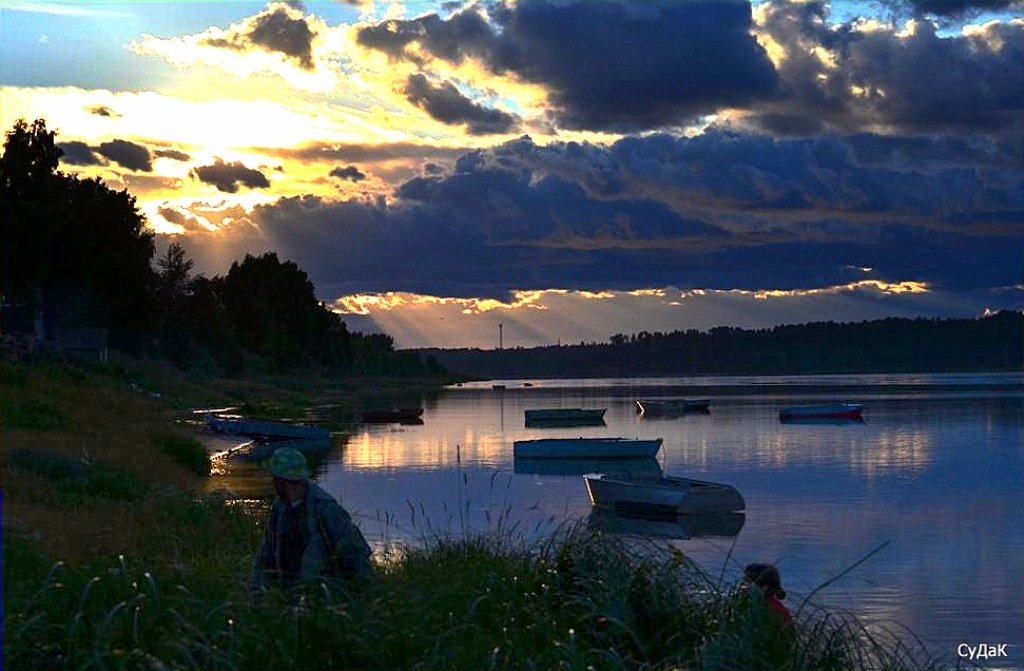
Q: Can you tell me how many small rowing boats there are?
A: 7